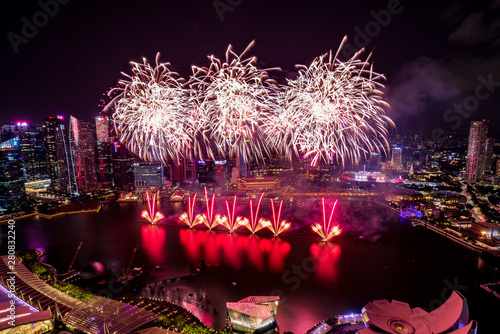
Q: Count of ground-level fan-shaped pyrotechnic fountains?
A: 7